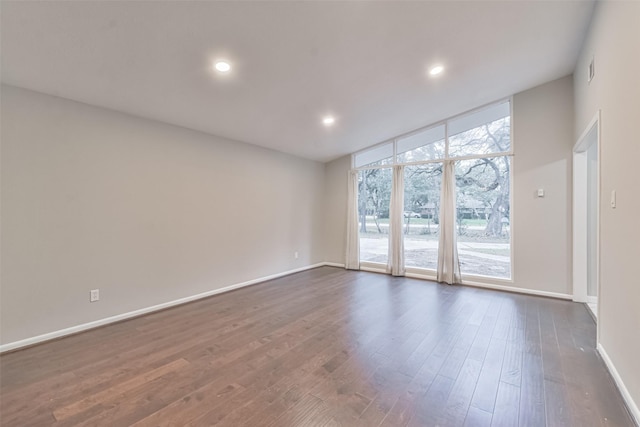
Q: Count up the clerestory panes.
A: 3